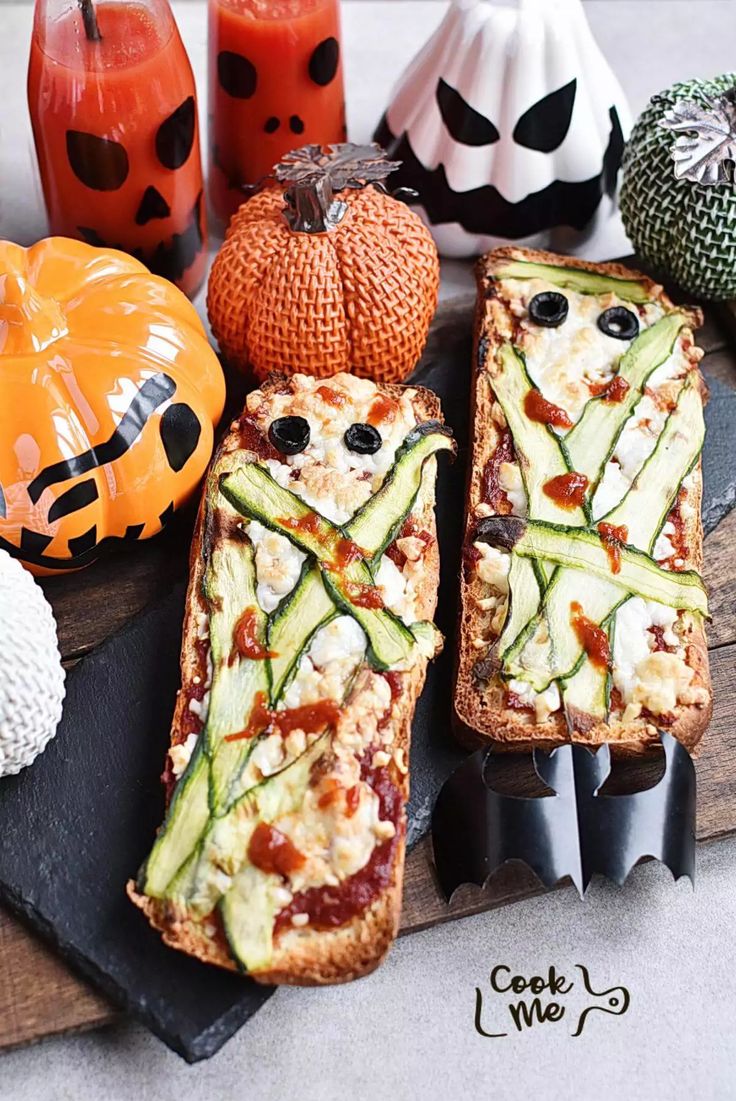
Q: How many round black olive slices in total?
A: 4